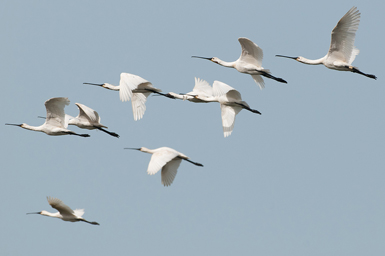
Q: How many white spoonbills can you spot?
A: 9